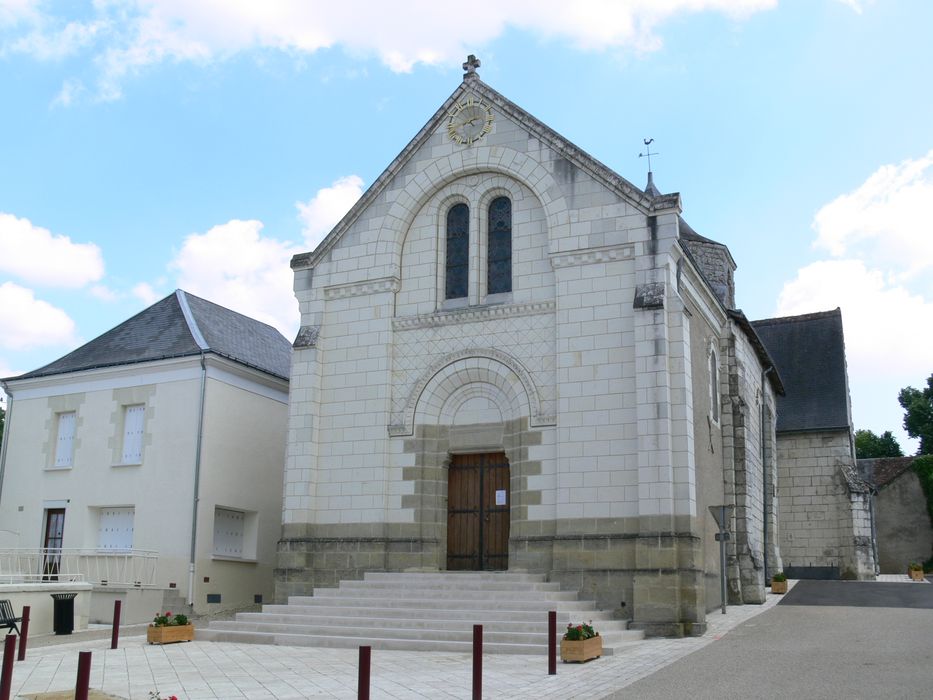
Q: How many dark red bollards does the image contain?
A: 7